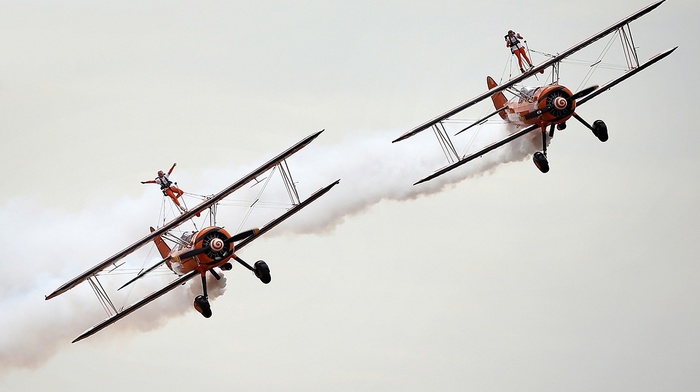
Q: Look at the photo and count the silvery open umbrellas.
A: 0